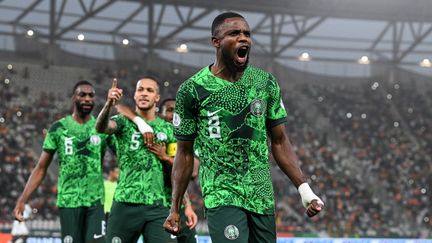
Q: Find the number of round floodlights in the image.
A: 7